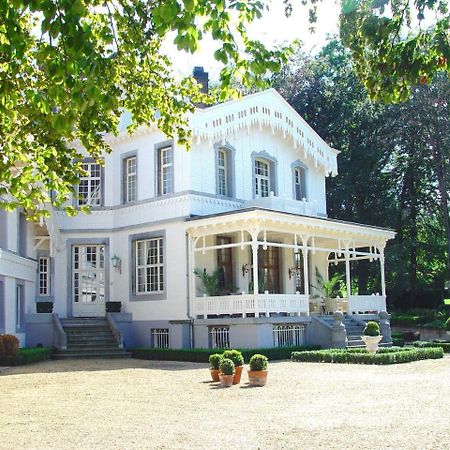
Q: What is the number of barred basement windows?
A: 3